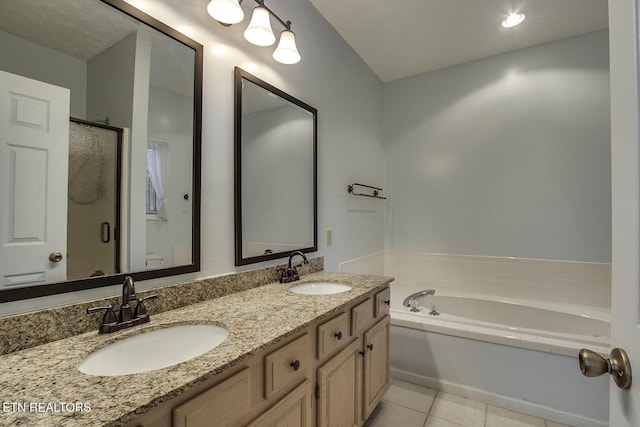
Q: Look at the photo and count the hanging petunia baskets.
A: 0